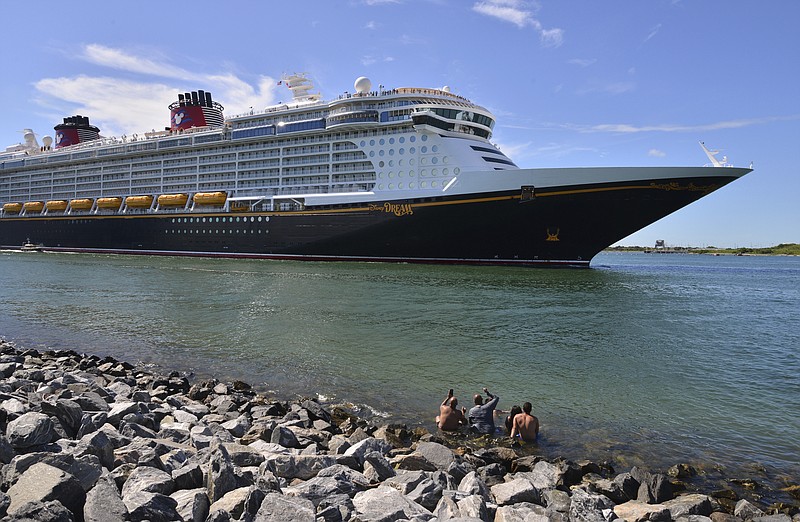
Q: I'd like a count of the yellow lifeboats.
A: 8